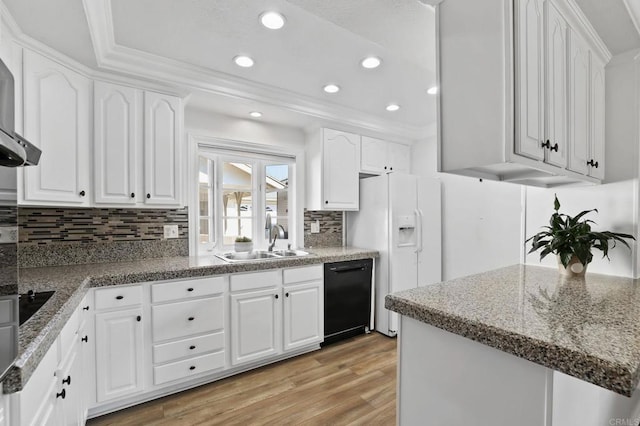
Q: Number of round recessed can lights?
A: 7